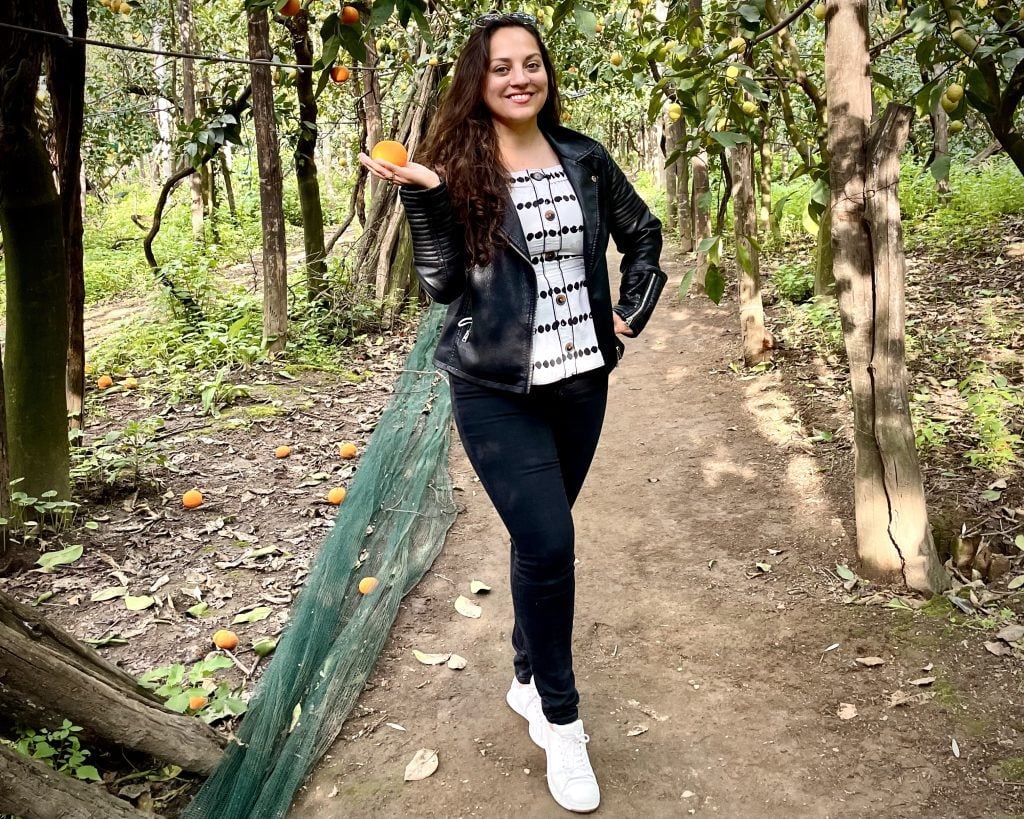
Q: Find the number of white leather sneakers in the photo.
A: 2